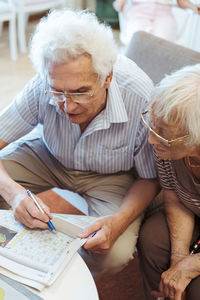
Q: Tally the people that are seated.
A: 2